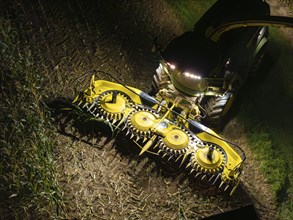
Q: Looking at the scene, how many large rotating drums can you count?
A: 4